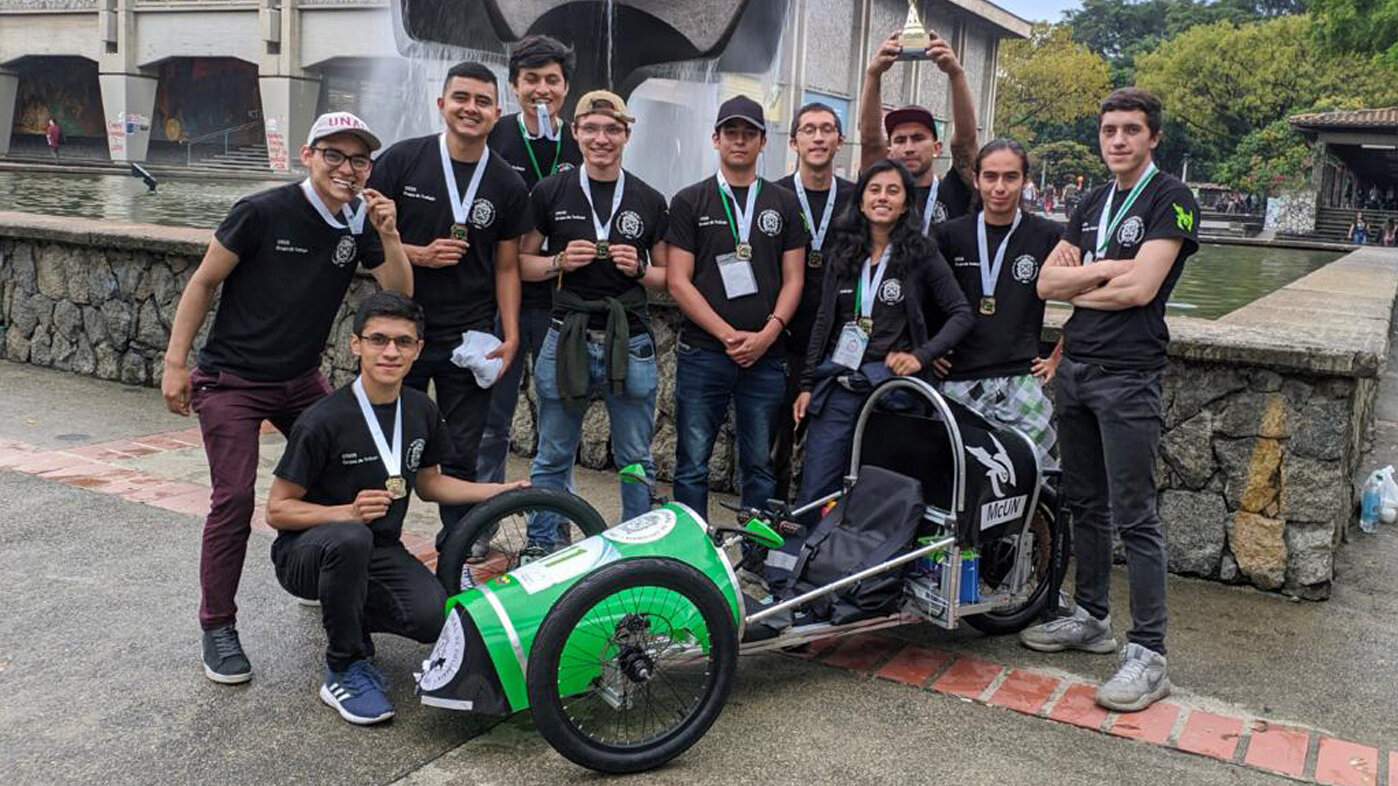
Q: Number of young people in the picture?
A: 11